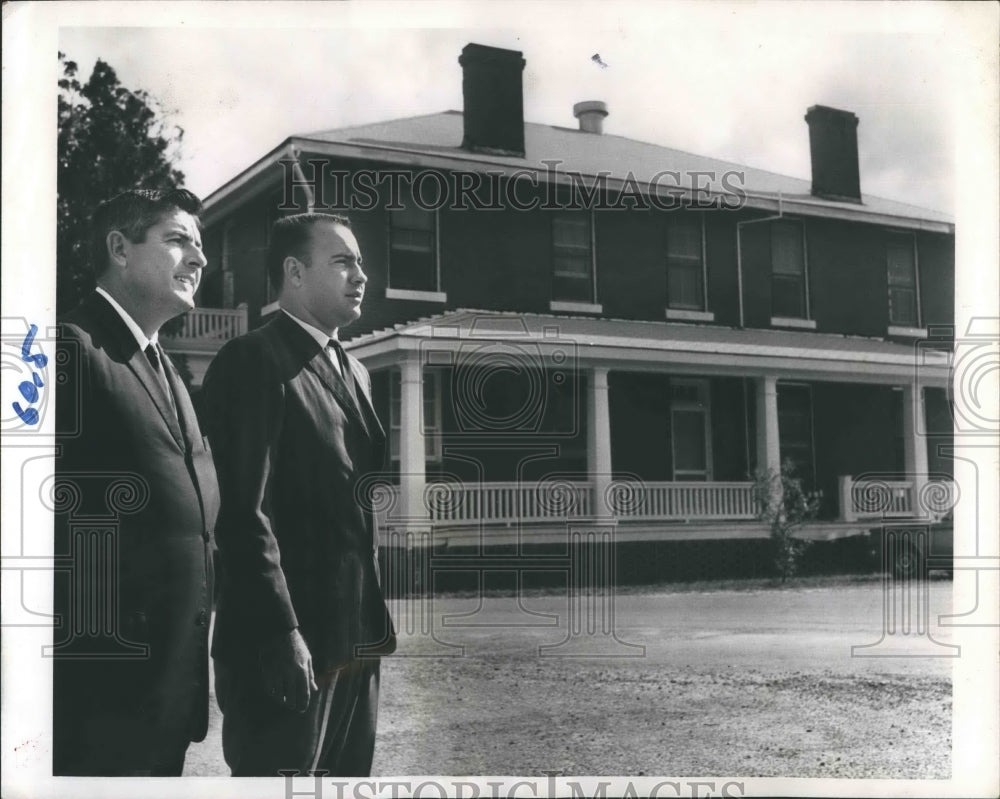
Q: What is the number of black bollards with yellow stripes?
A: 0